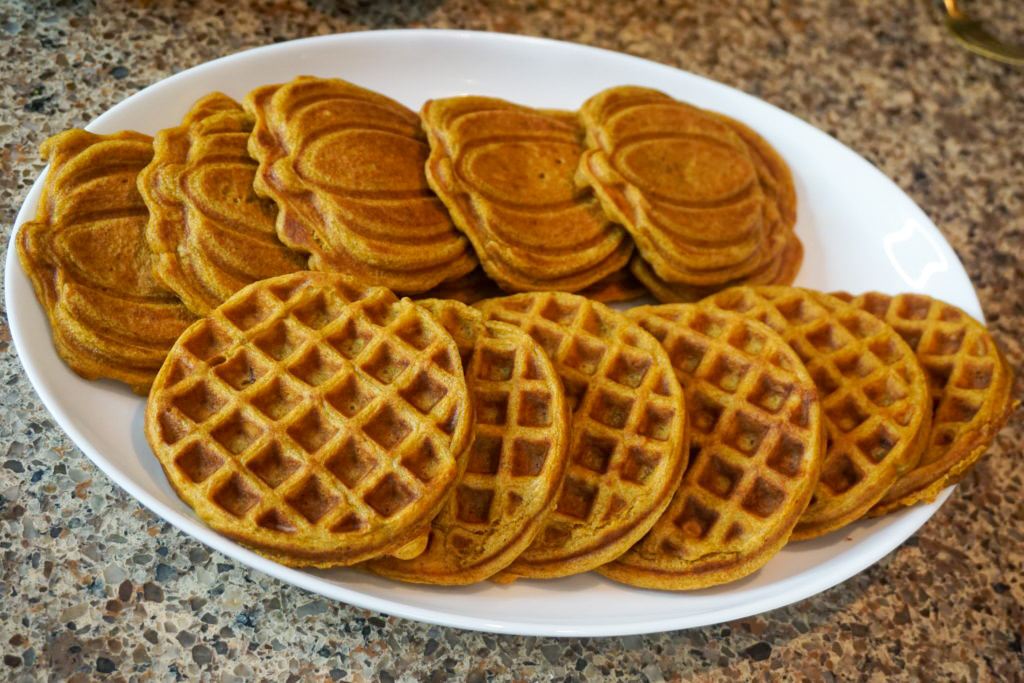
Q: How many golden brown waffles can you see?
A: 11